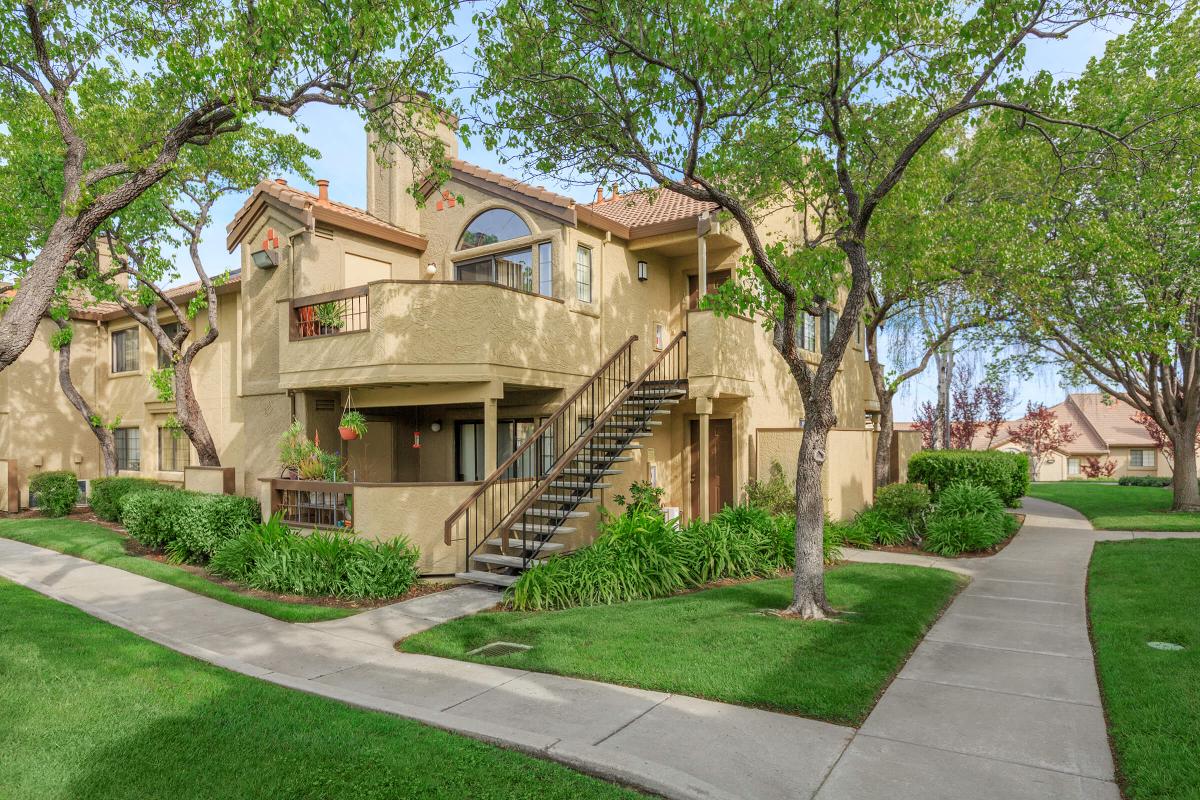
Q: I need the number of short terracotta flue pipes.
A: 4